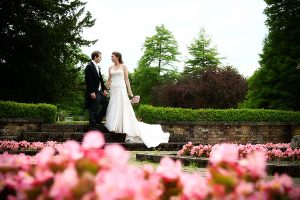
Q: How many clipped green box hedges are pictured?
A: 2